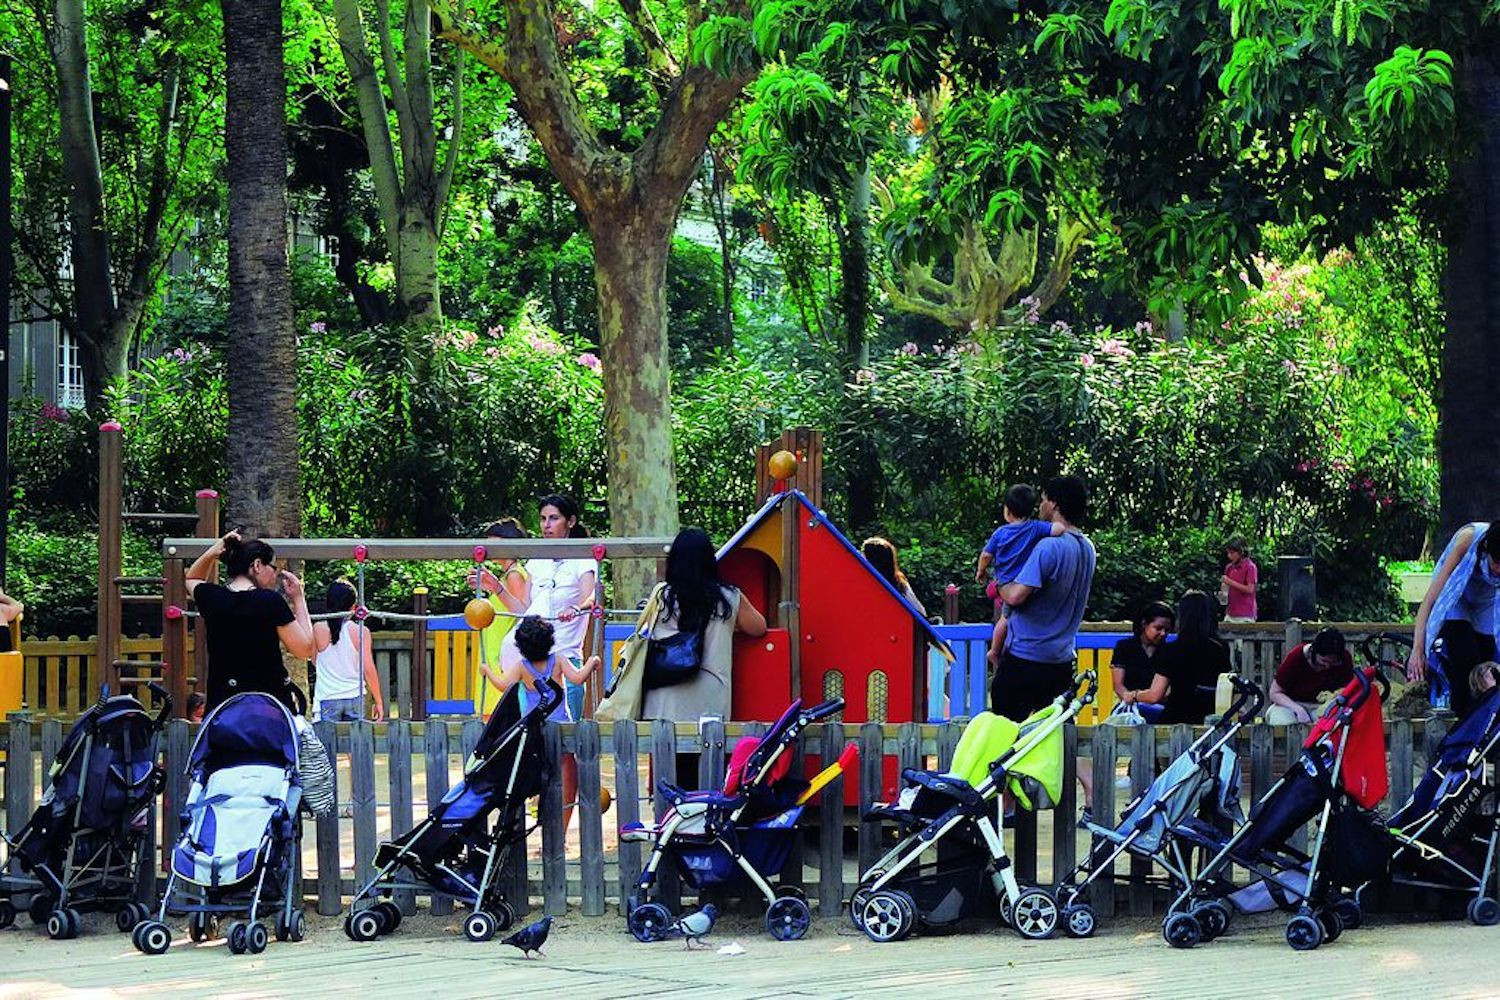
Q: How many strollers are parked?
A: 8